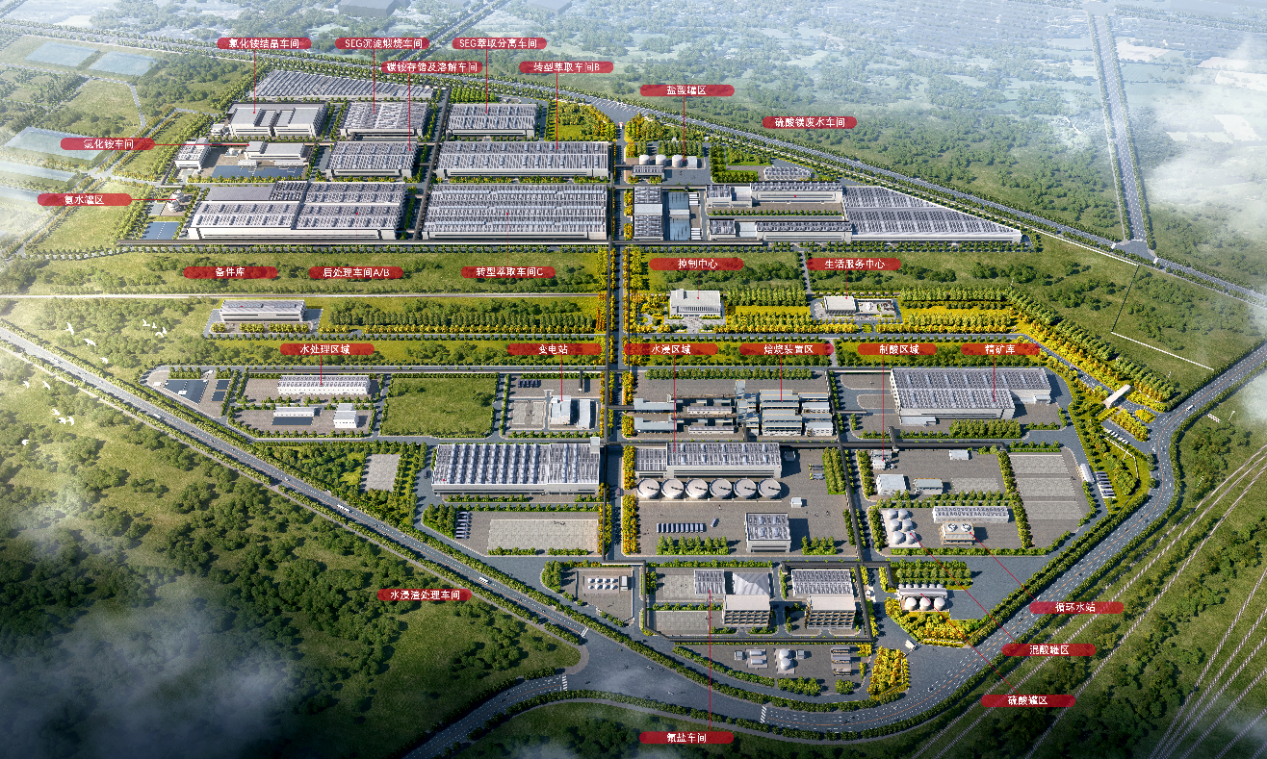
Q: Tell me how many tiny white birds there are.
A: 13